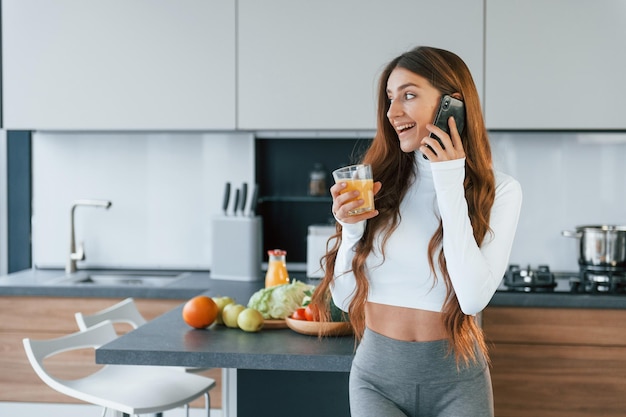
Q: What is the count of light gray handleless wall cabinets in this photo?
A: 3